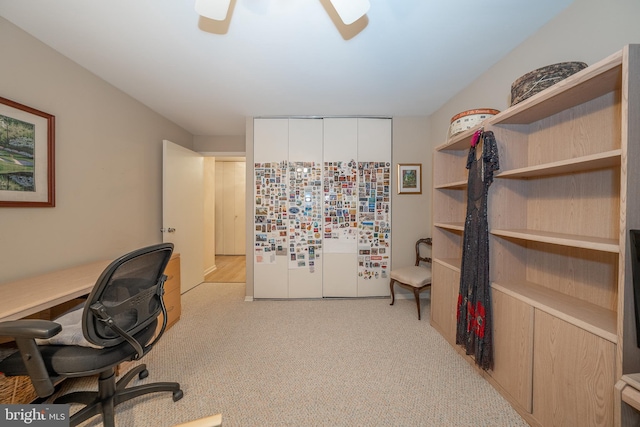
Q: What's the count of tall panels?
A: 4